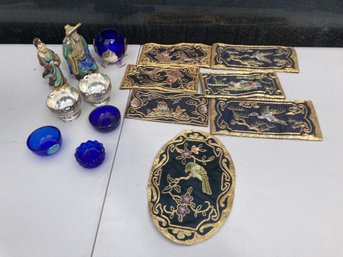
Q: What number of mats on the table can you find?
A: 7